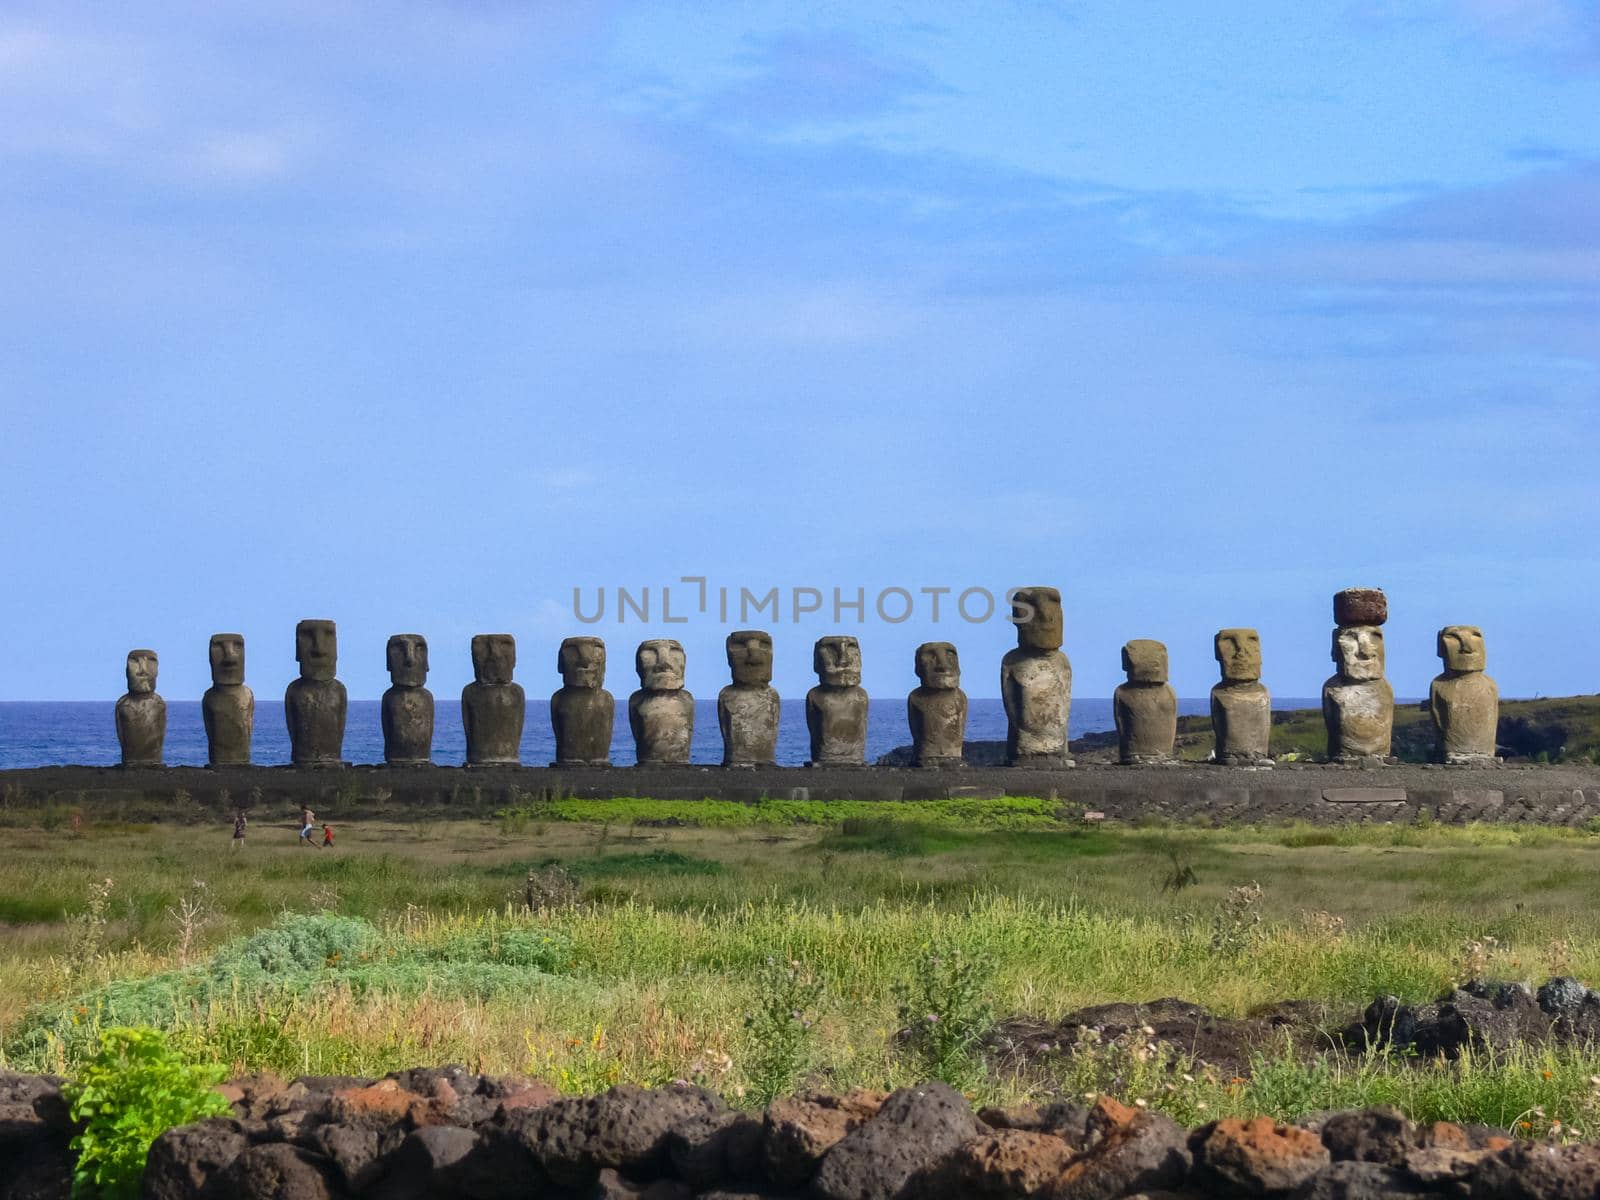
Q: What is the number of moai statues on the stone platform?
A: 15